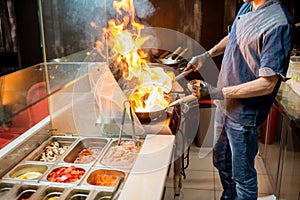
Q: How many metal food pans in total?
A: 11